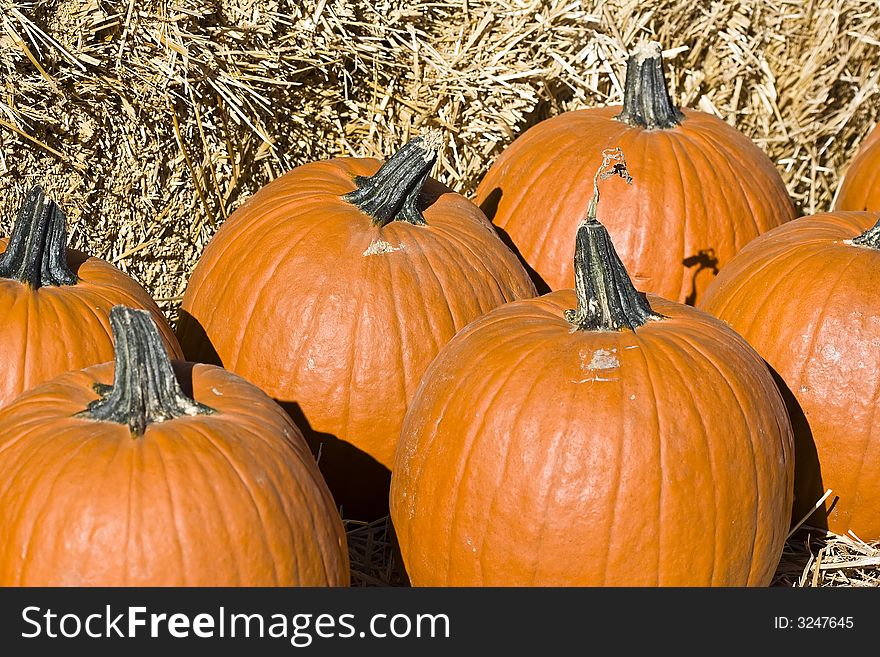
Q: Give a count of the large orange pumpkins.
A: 7